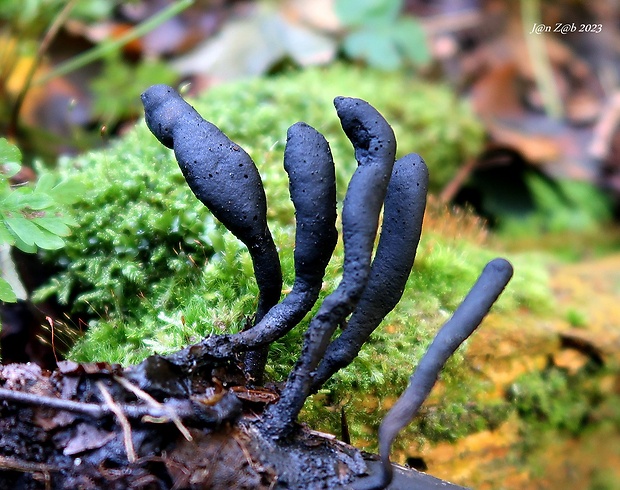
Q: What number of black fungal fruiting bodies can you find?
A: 5